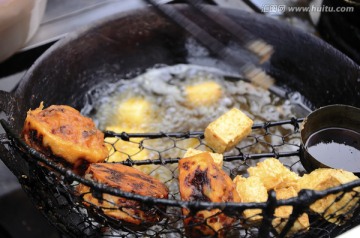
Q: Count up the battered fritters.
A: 3